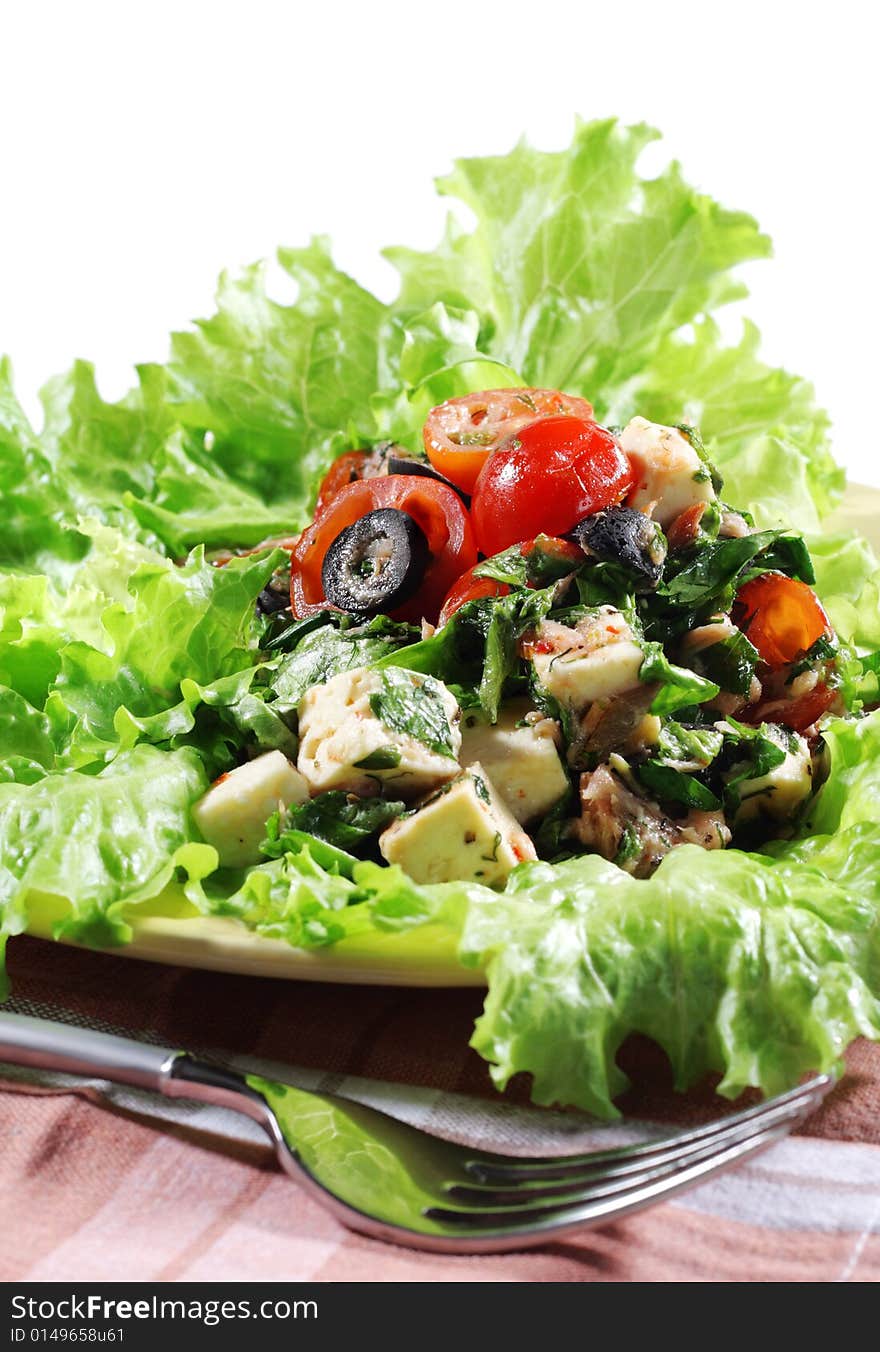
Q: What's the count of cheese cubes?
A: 7